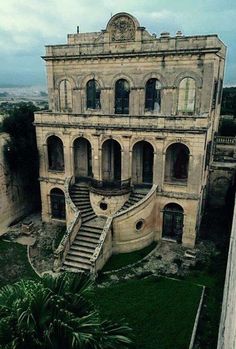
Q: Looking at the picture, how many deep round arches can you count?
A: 5